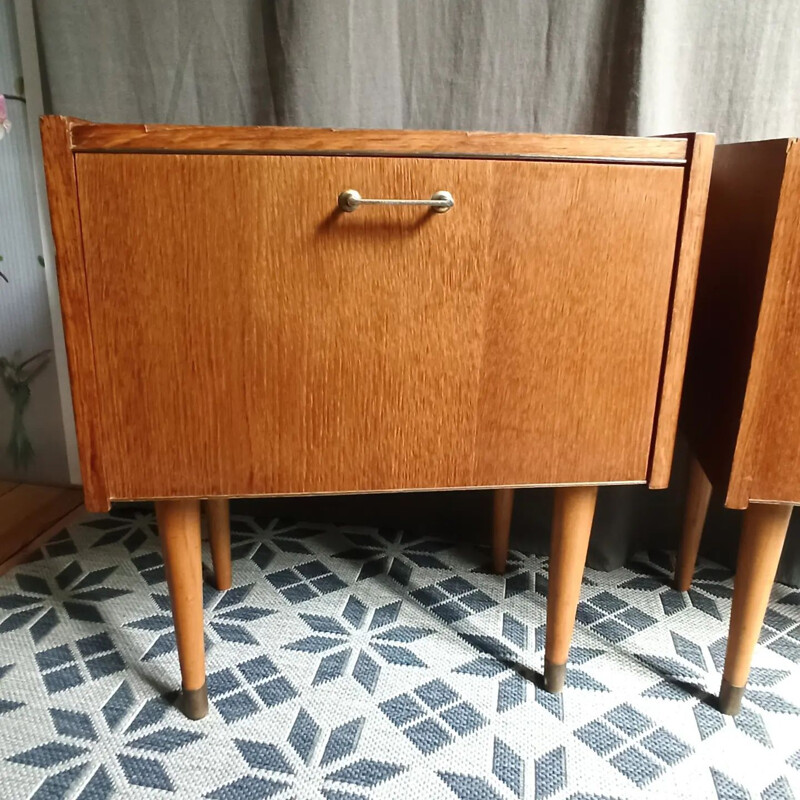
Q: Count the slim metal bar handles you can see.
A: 1